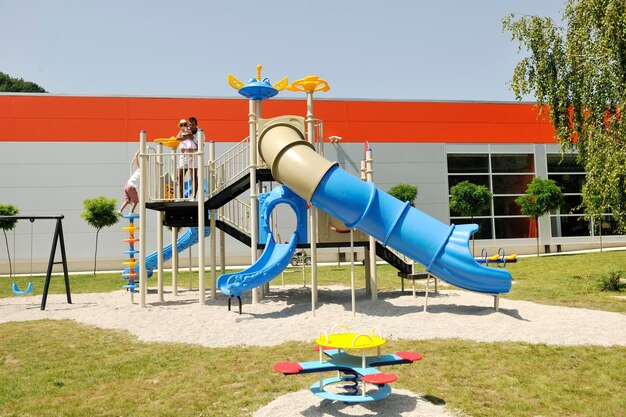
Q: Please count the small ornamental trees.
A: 5